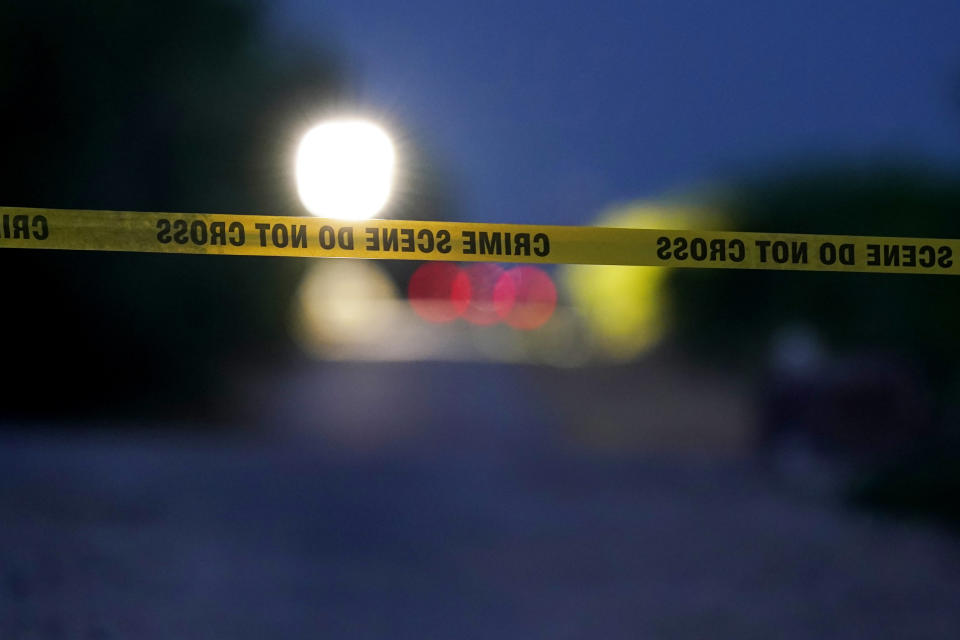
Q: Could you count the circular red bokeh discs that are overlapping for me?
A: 3